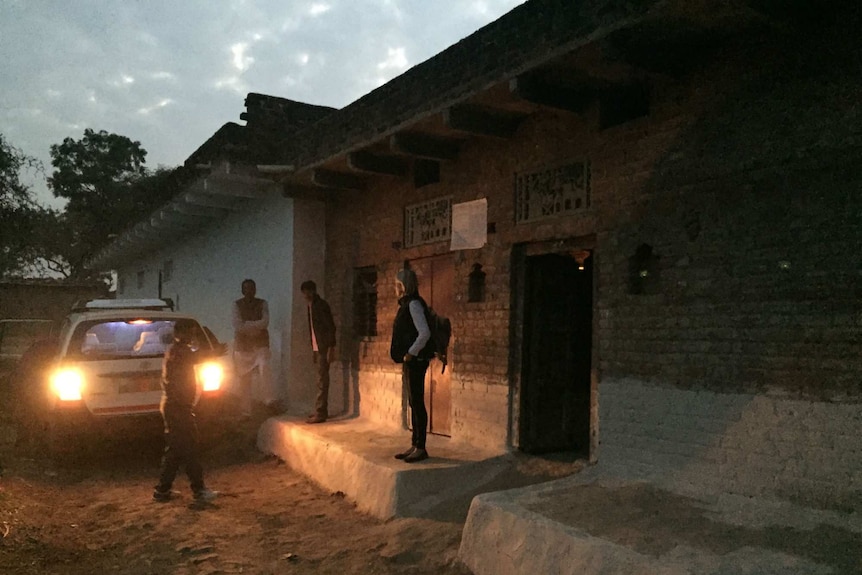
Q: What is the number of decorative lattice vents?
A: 2